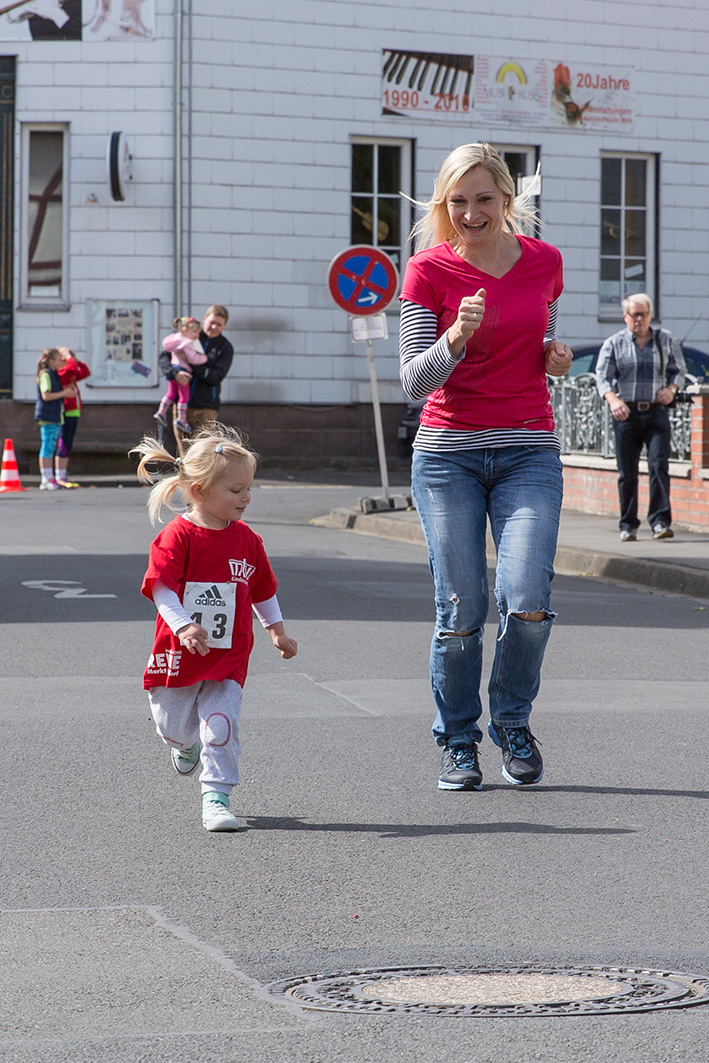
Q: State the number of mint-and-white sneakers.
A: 2